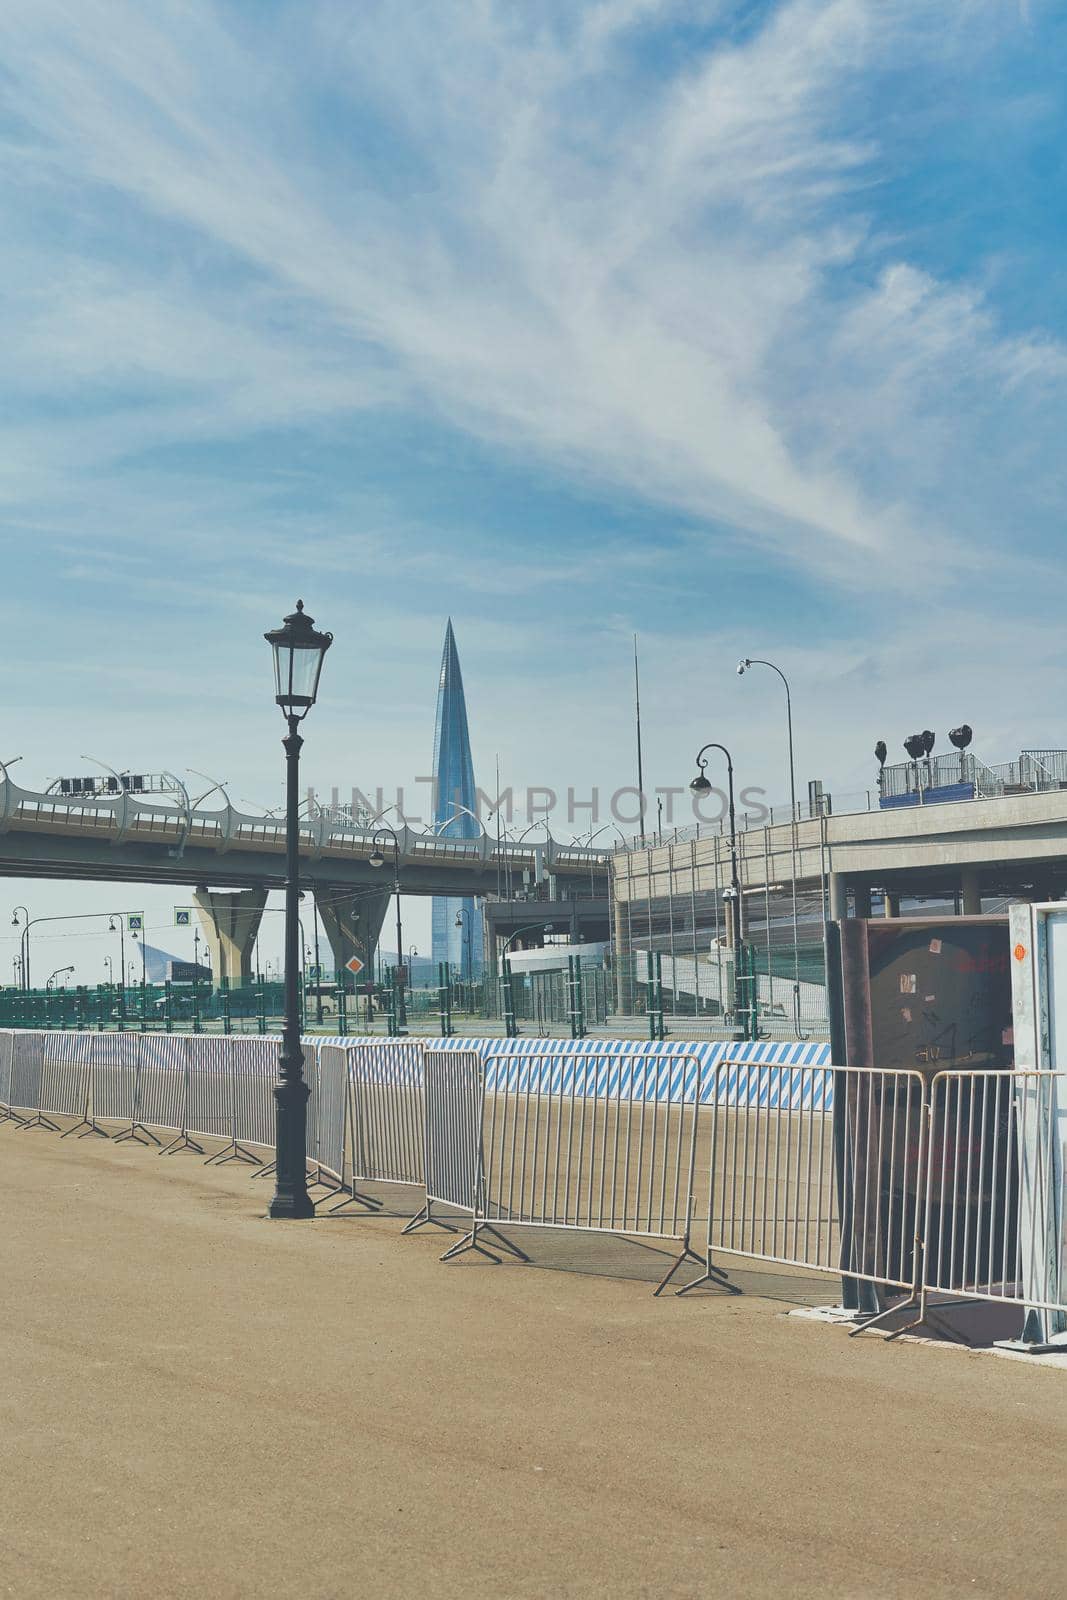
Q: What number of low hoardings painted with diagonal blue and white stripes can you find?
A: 1